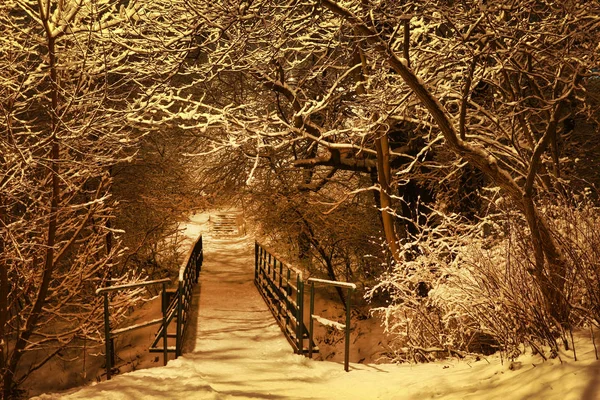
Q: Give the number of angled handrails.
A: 2